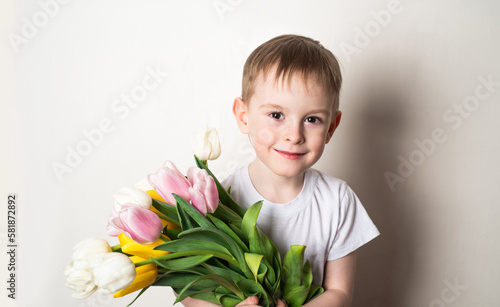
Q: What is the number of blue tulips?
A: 0